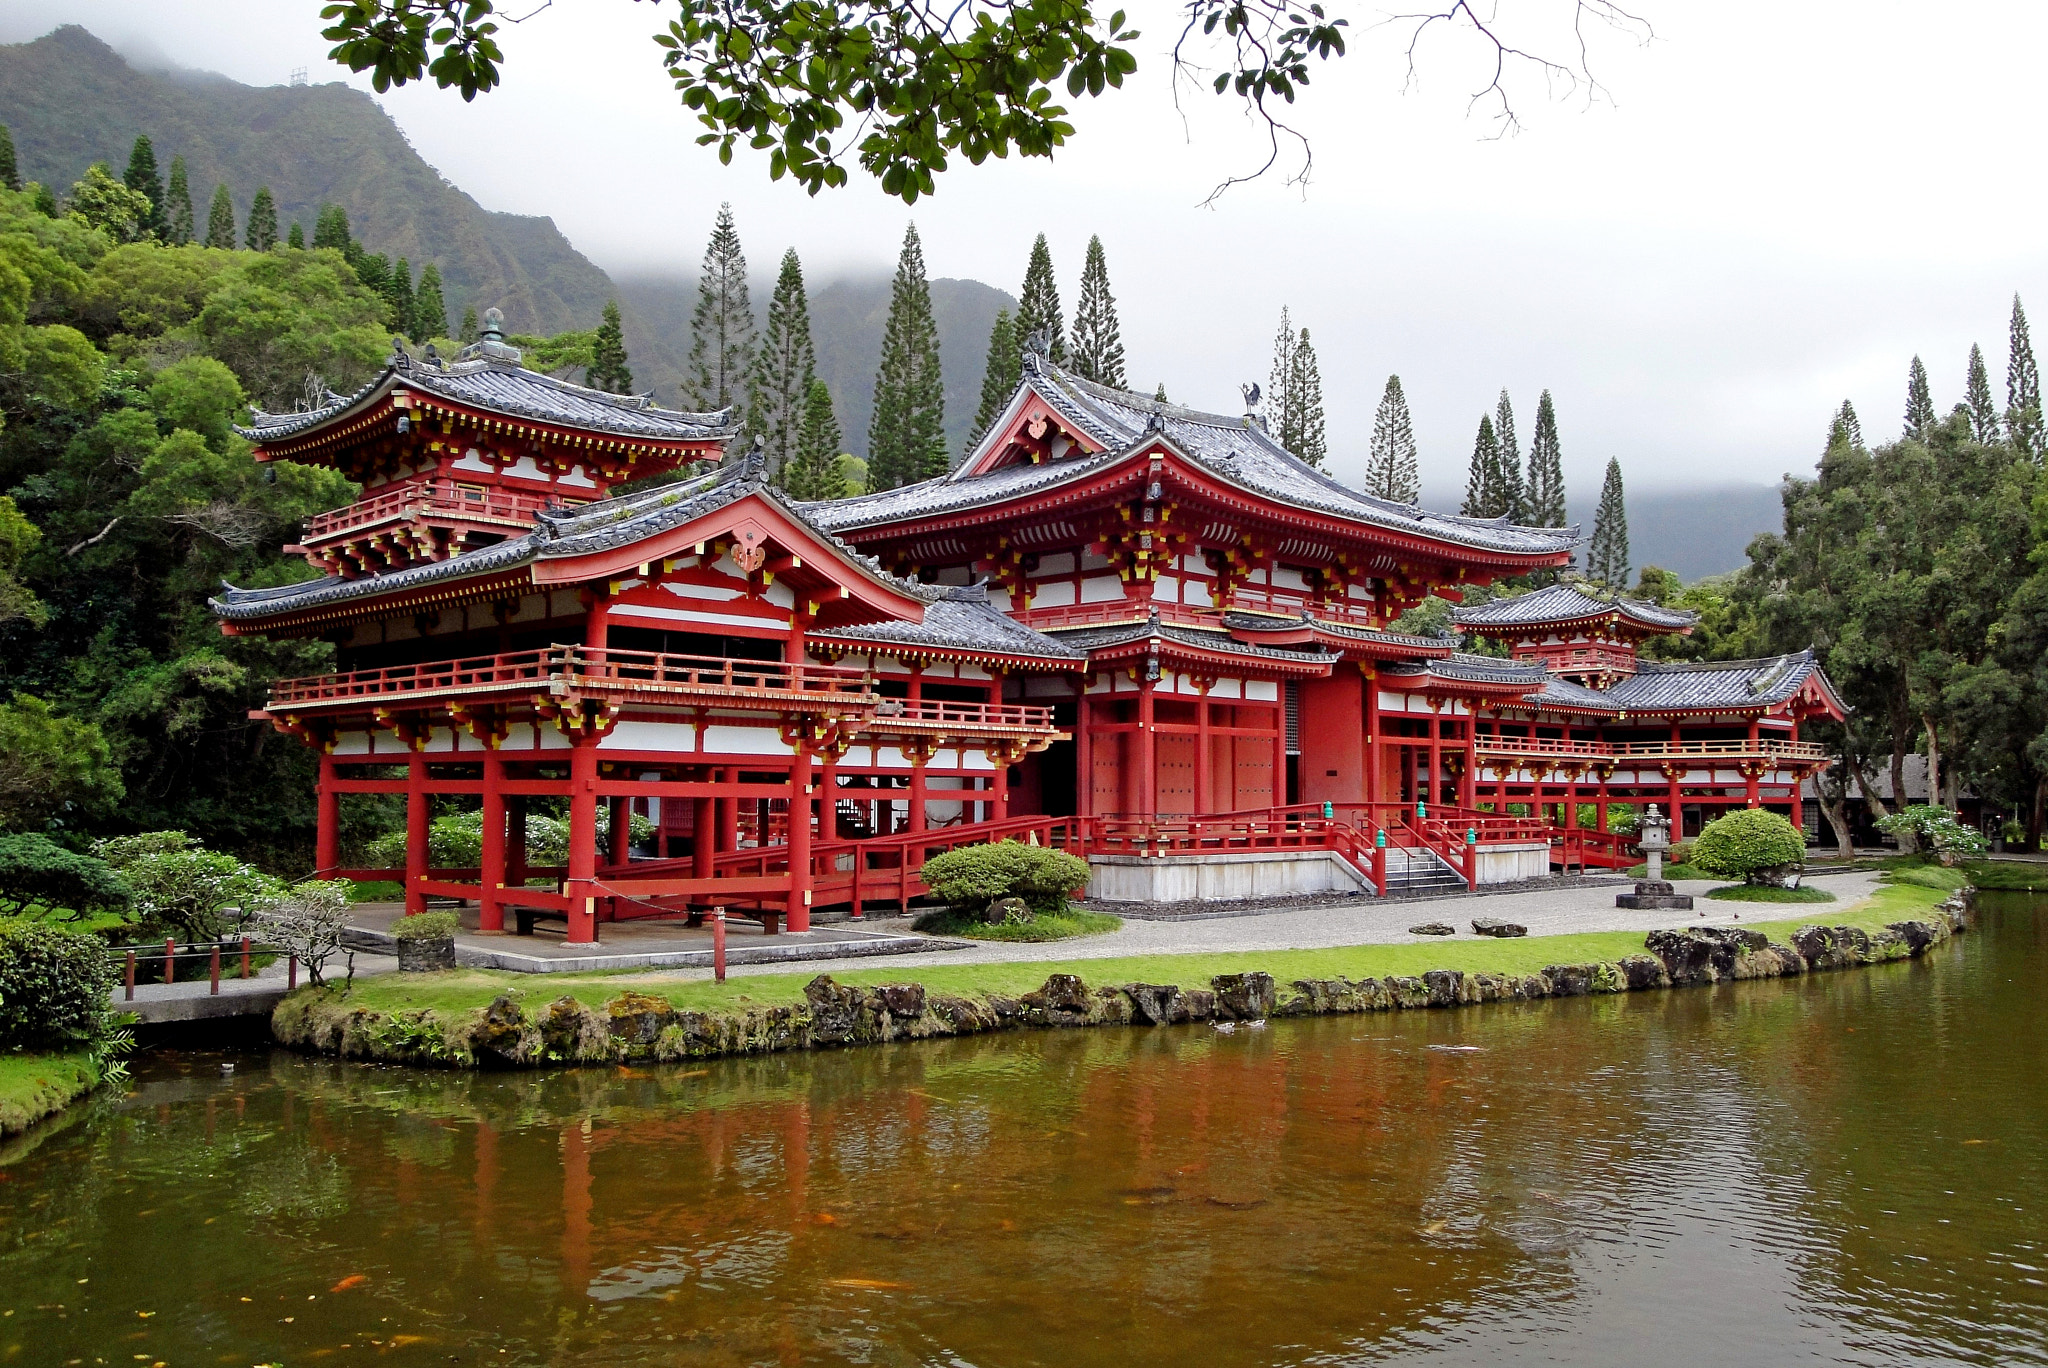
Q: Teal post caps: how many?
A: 4